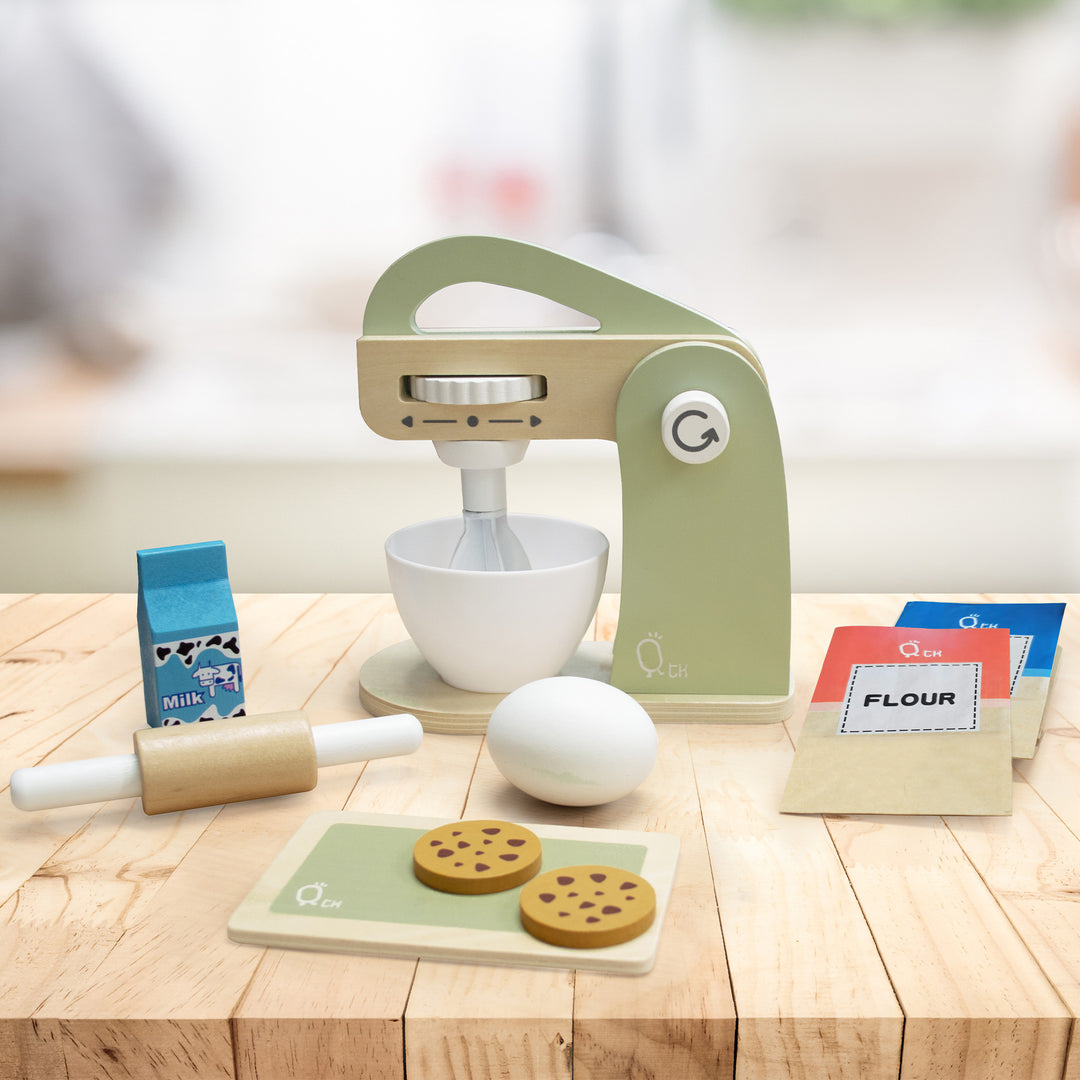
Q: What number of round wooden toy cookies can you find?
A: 2